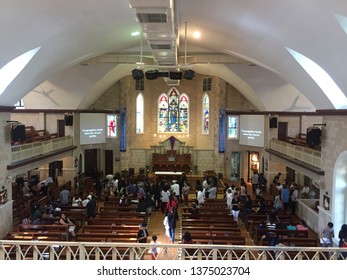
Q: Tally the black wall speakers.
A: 4